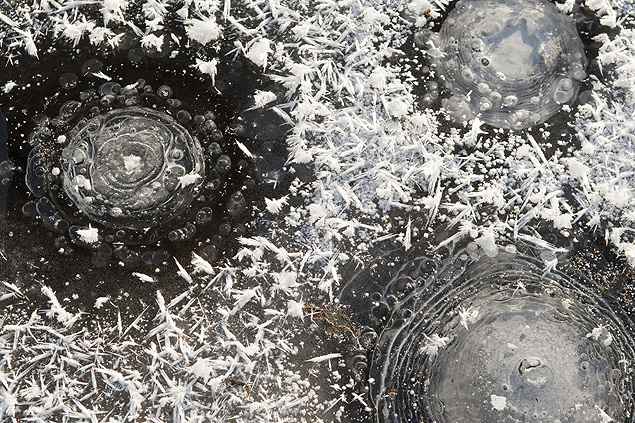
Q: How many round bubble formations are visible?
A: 3